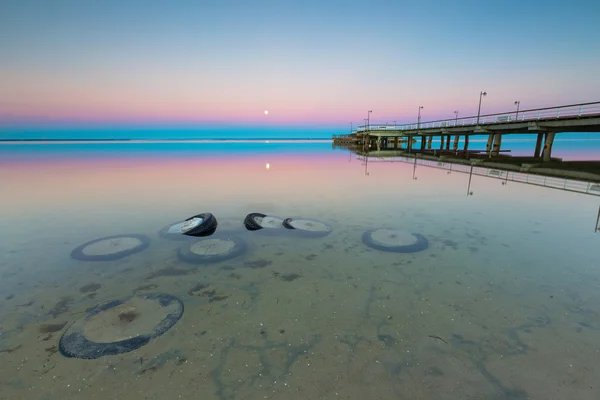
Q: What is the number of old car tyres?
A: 7